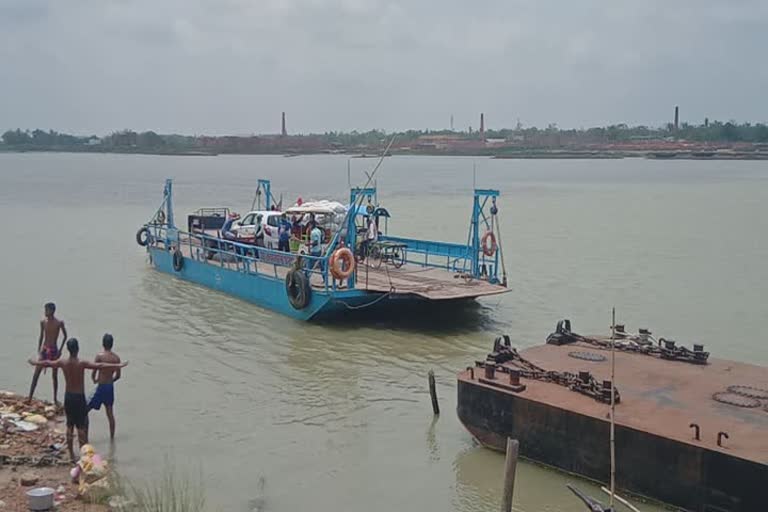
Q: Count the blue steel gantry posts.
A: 4